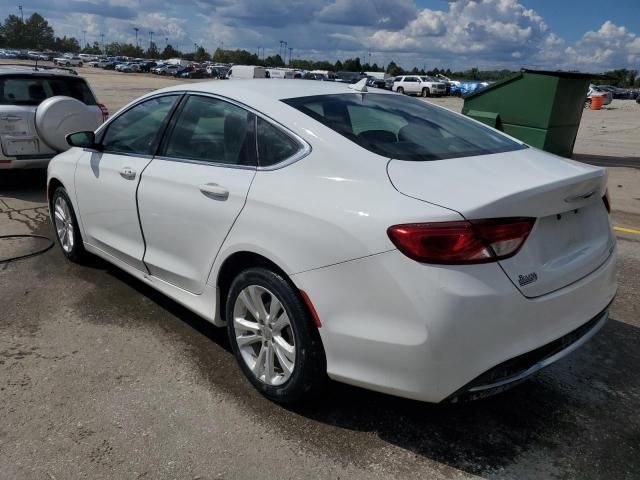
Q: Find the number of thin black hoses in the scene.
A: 1